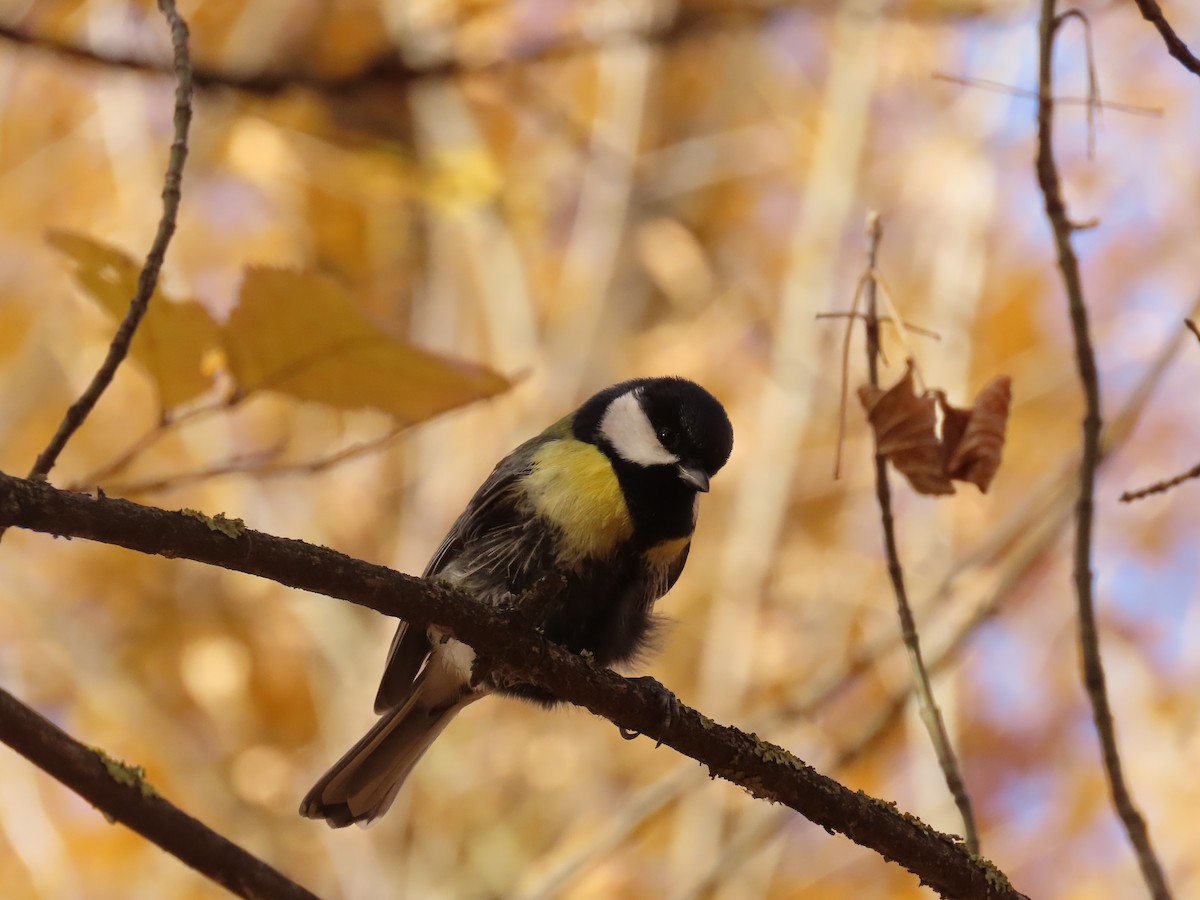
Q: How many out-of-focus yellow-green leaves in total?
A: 2